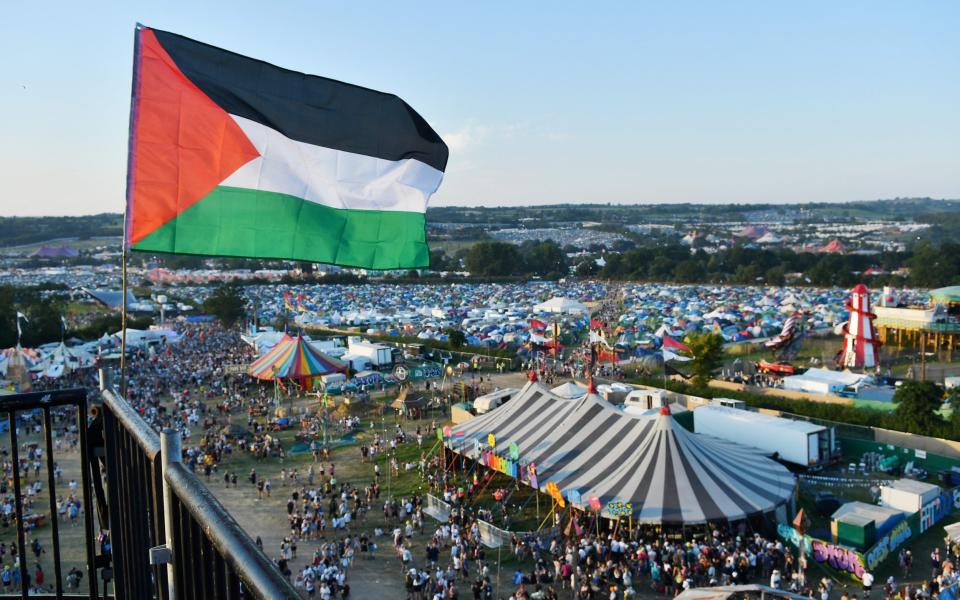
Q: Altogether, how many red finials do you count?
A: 3